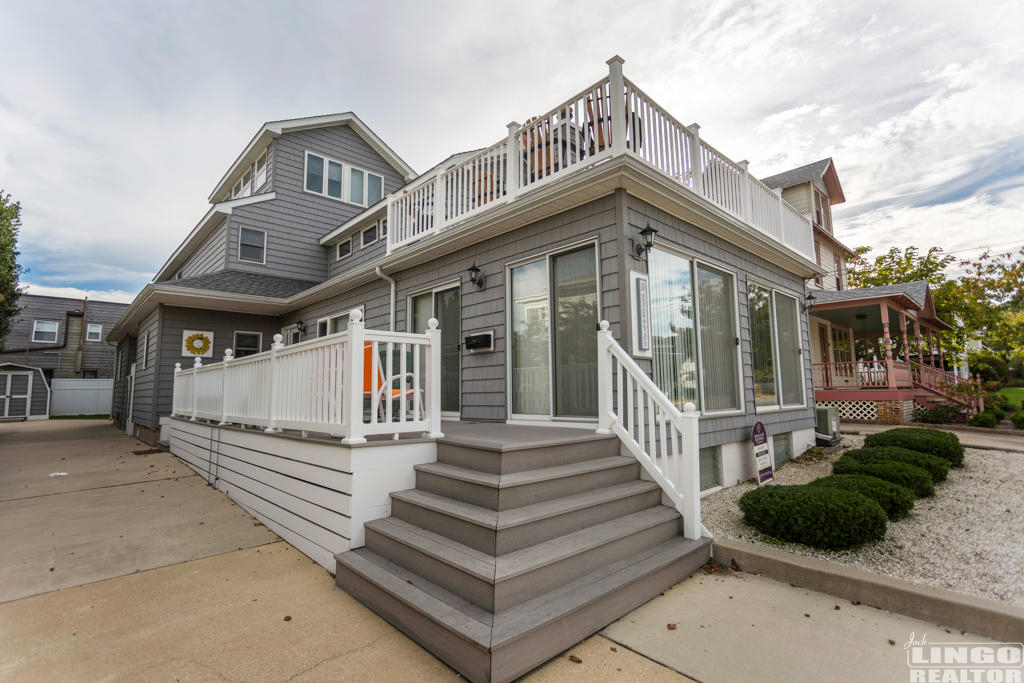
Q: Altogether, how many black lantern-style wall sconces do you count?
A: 4